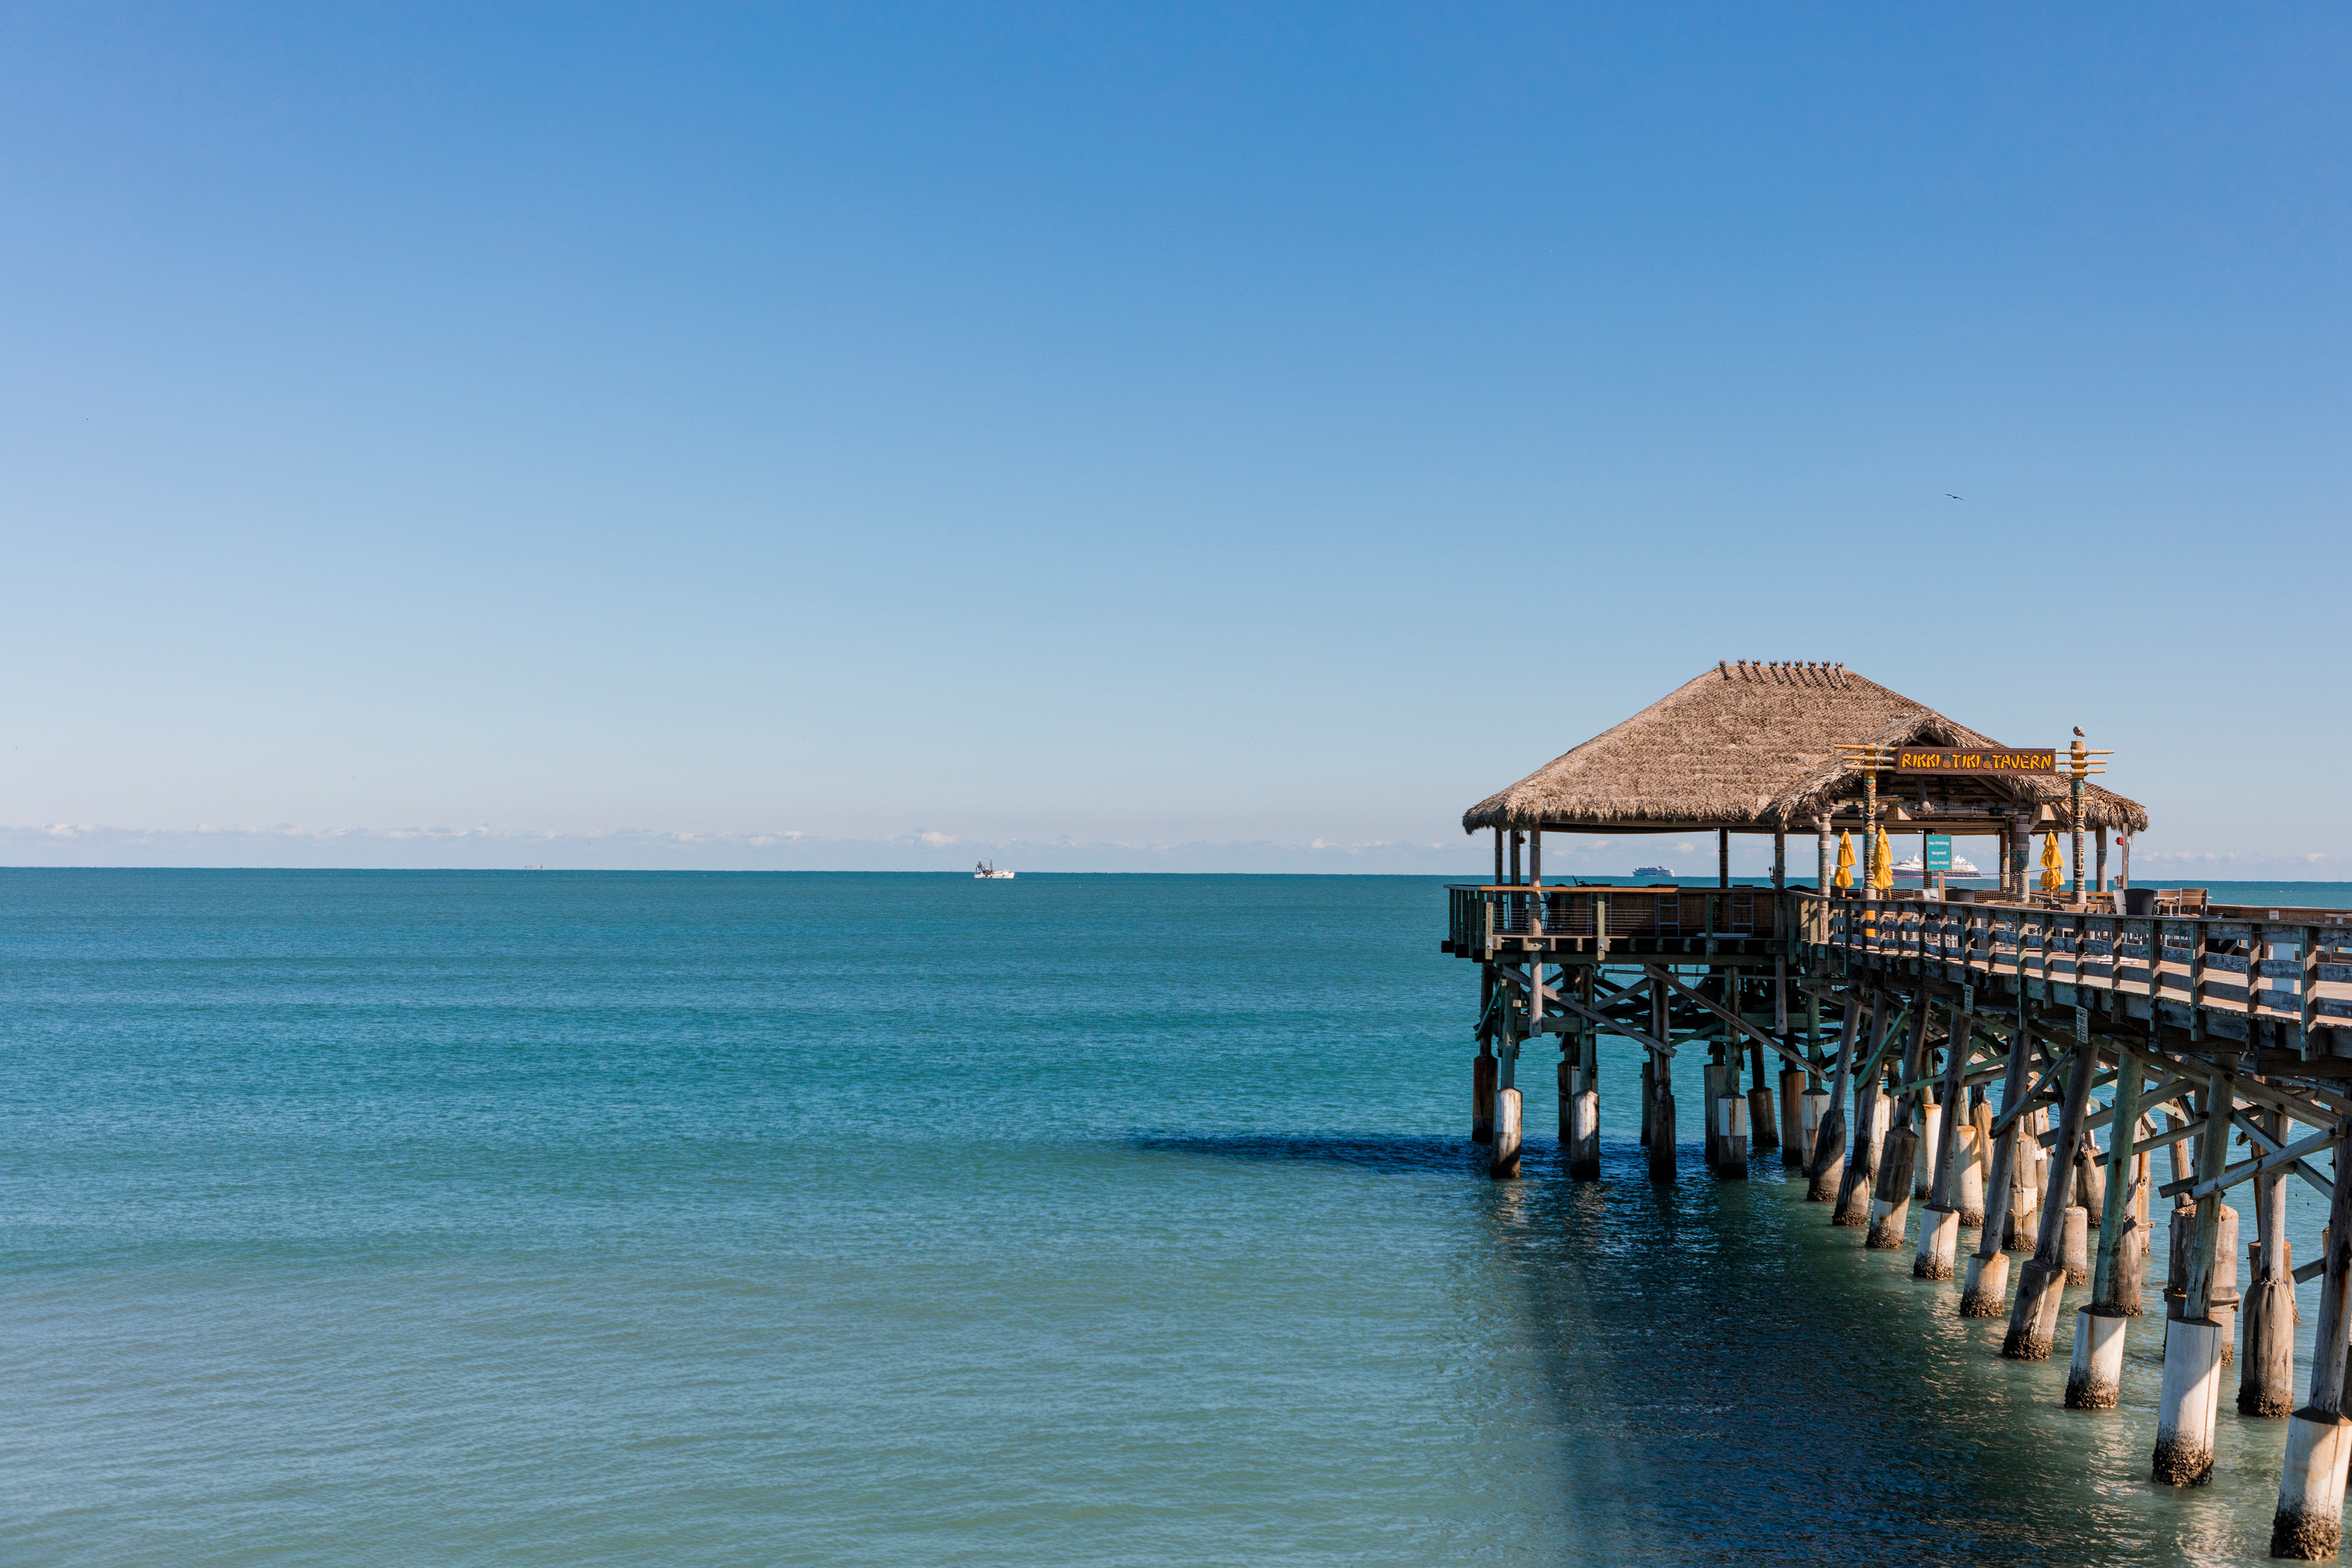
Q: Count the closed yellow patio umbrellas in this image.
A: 3